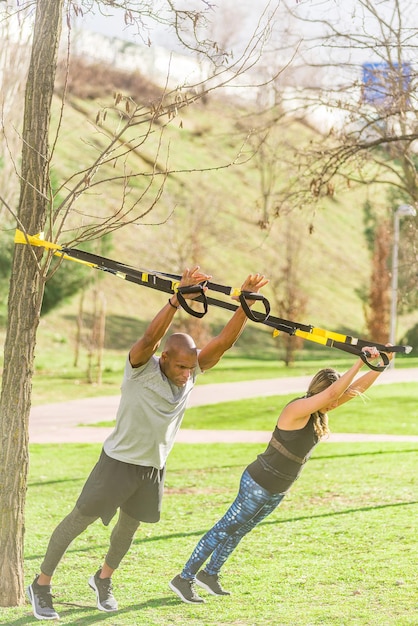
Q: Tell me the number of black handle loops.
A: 3